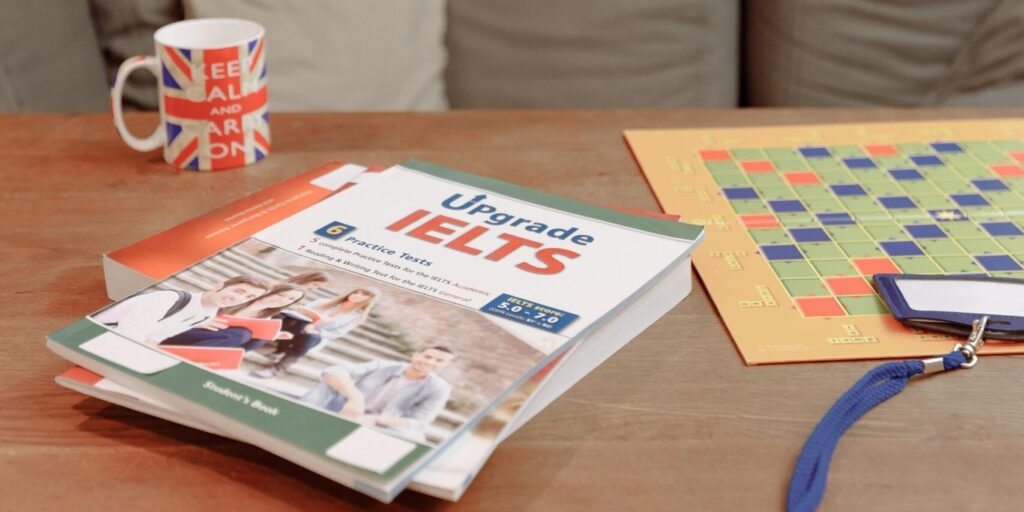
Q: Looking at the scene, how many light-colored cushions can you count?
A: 1